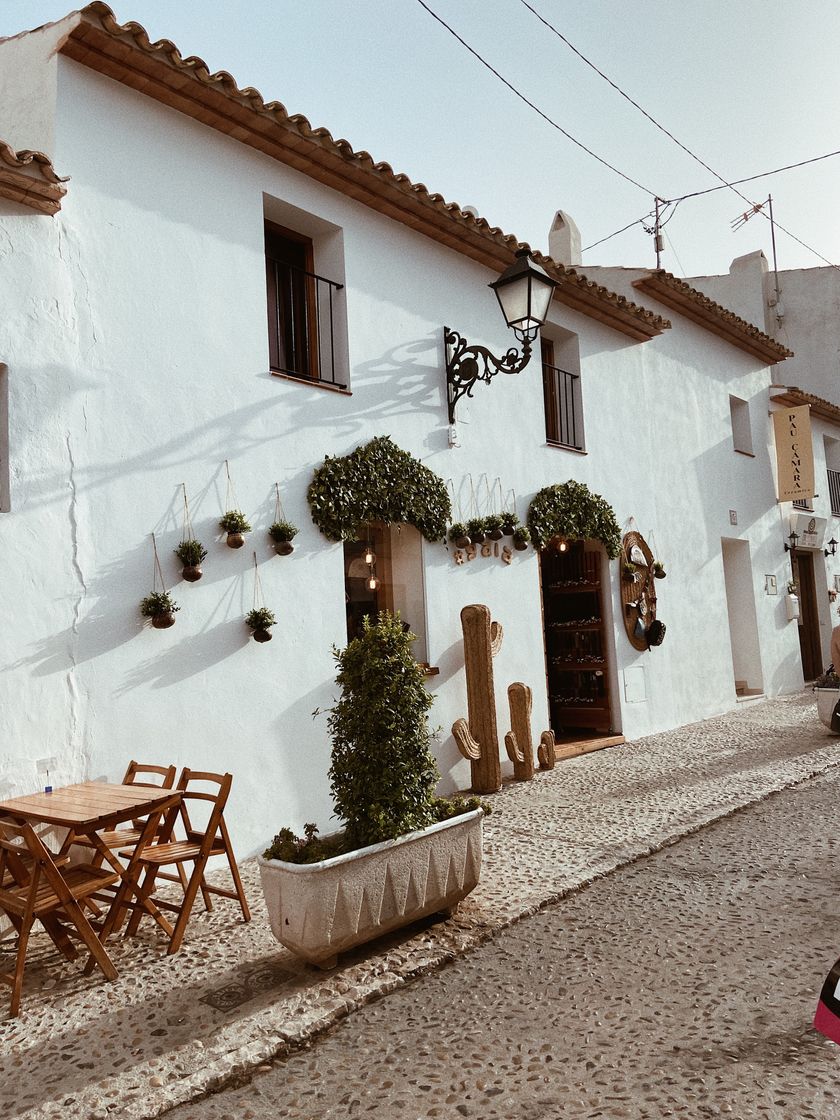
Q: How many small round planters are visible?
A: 12